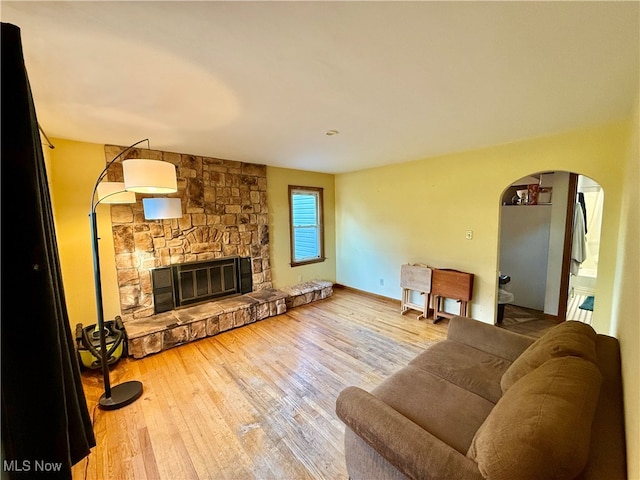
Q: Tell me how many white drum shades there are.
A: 3